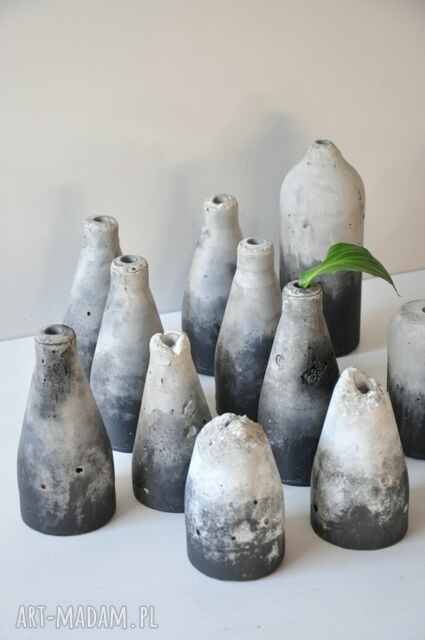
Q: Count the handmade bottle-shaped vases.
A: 11